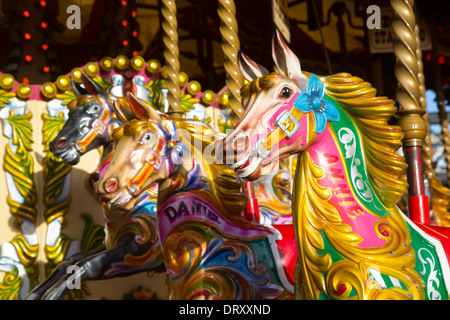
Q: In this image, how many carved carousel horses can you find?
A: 3